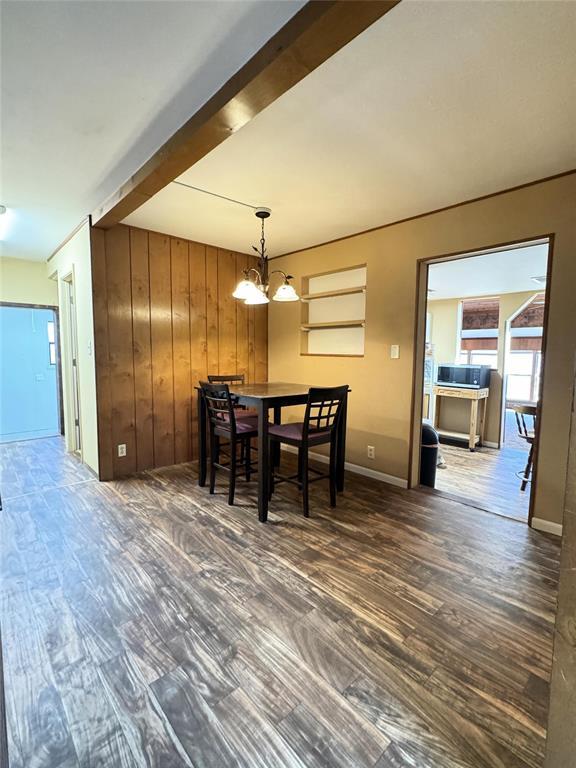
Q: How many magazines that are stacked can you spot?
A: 0